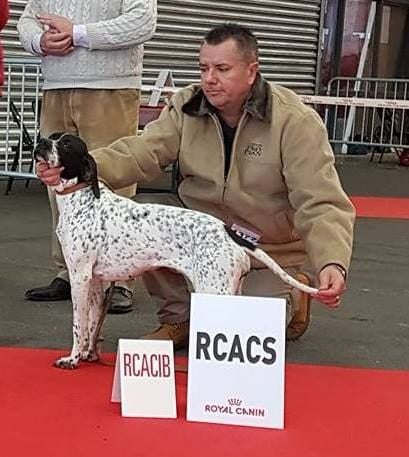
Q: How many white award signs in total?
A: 2